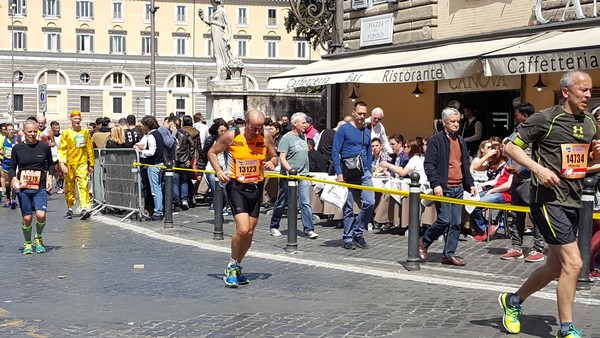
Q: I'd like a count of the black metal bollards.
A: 5